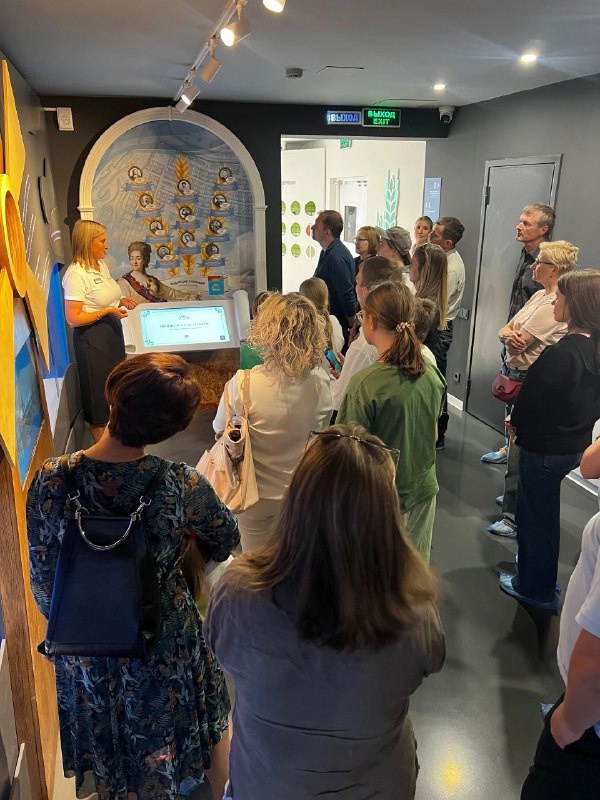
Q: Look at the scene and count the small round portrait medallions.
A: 11